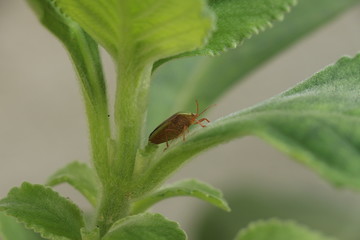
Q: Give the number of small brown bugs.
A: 1